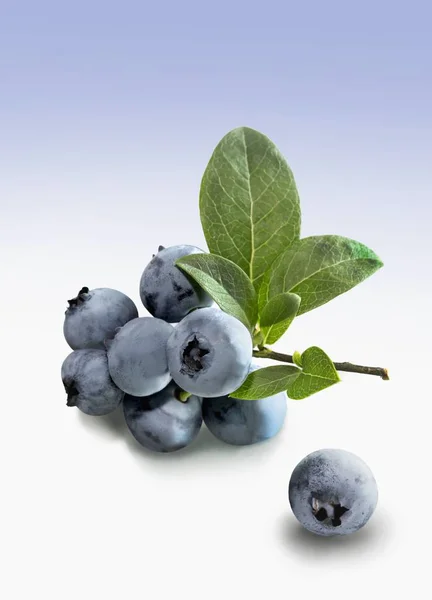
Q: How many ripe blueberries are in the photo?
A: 8